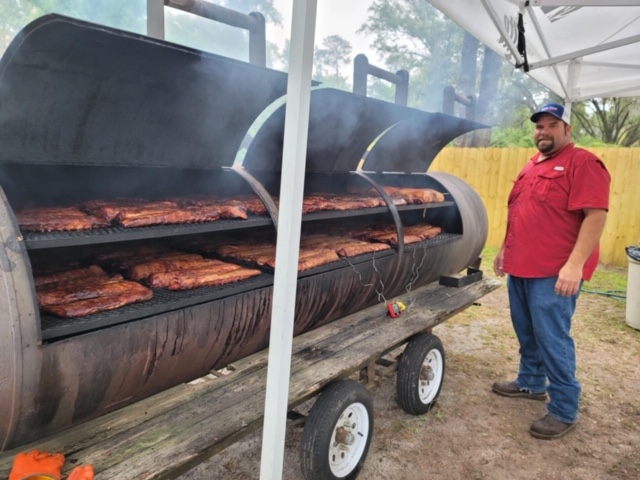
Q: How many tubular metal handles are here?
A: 3